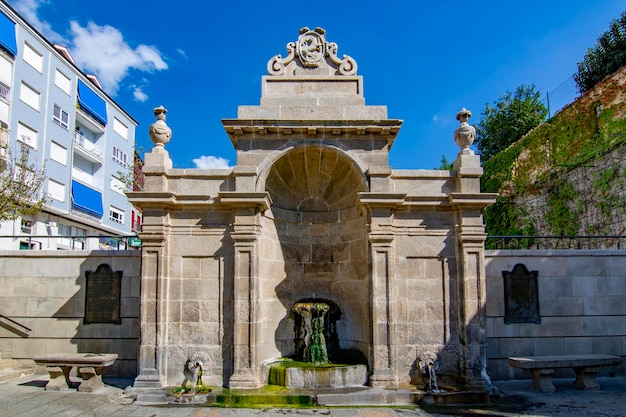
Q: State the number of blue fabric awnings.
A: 3